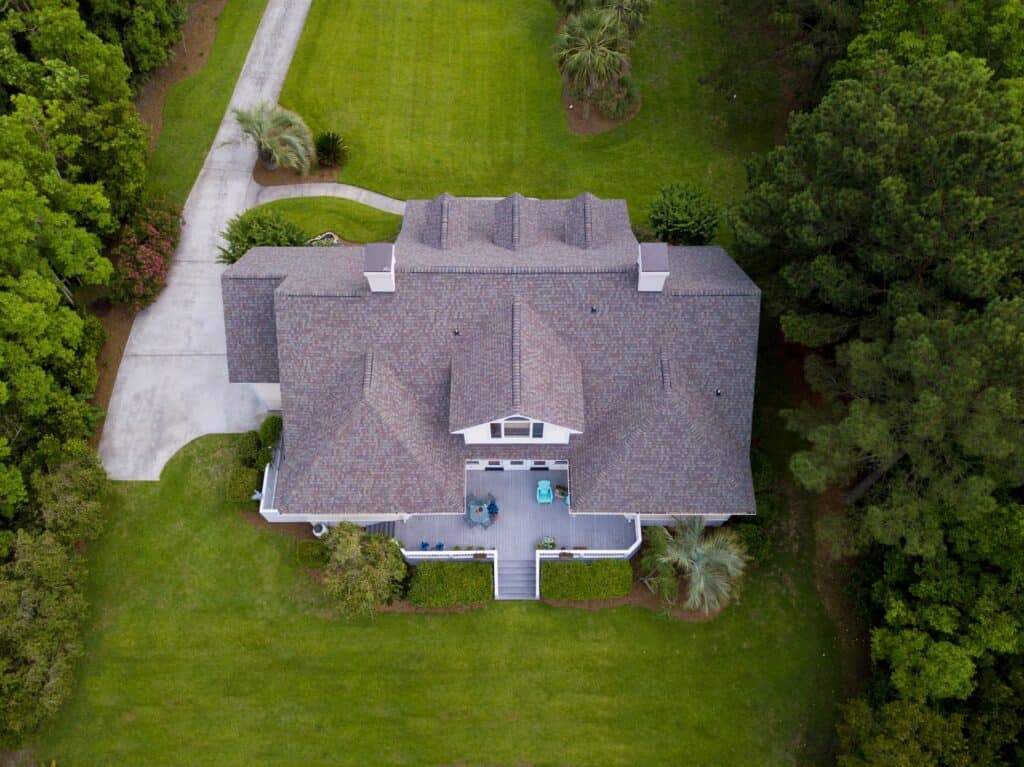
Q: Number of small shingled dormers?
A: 3